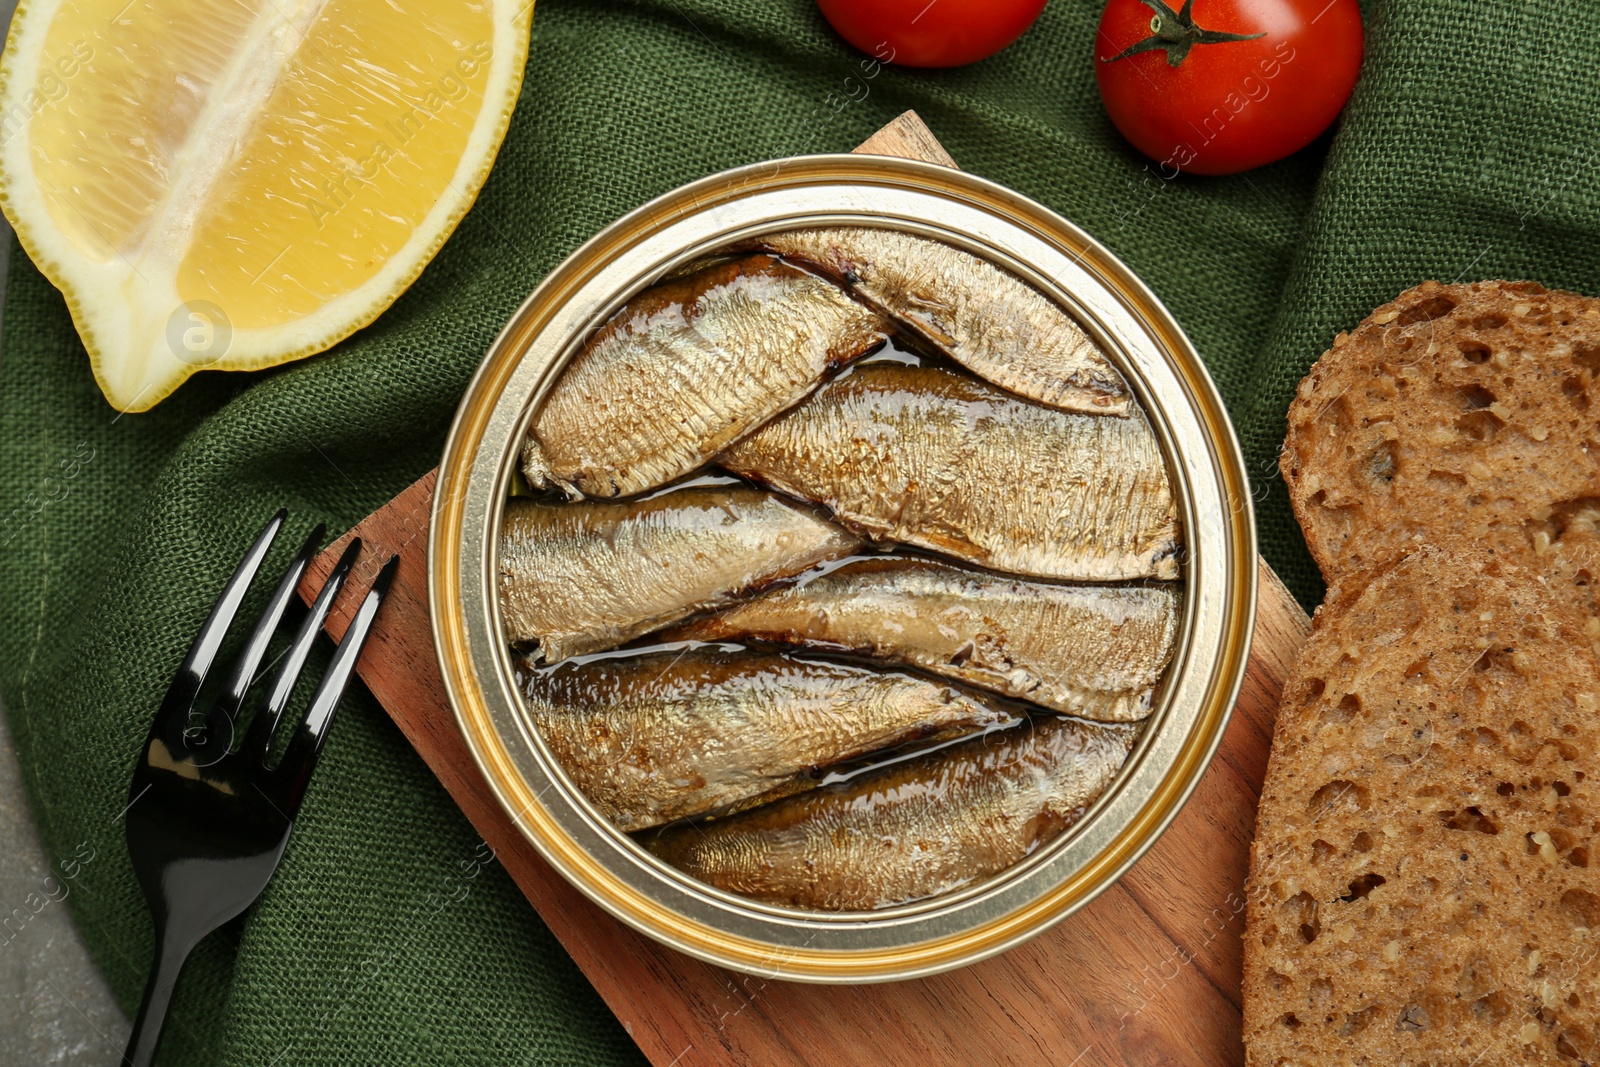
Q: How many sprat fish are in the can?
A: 7